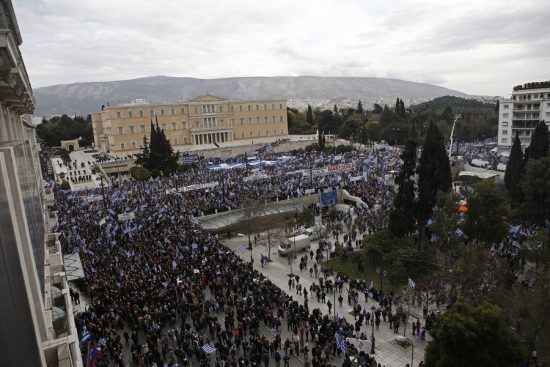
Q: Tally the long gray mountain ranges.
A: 1